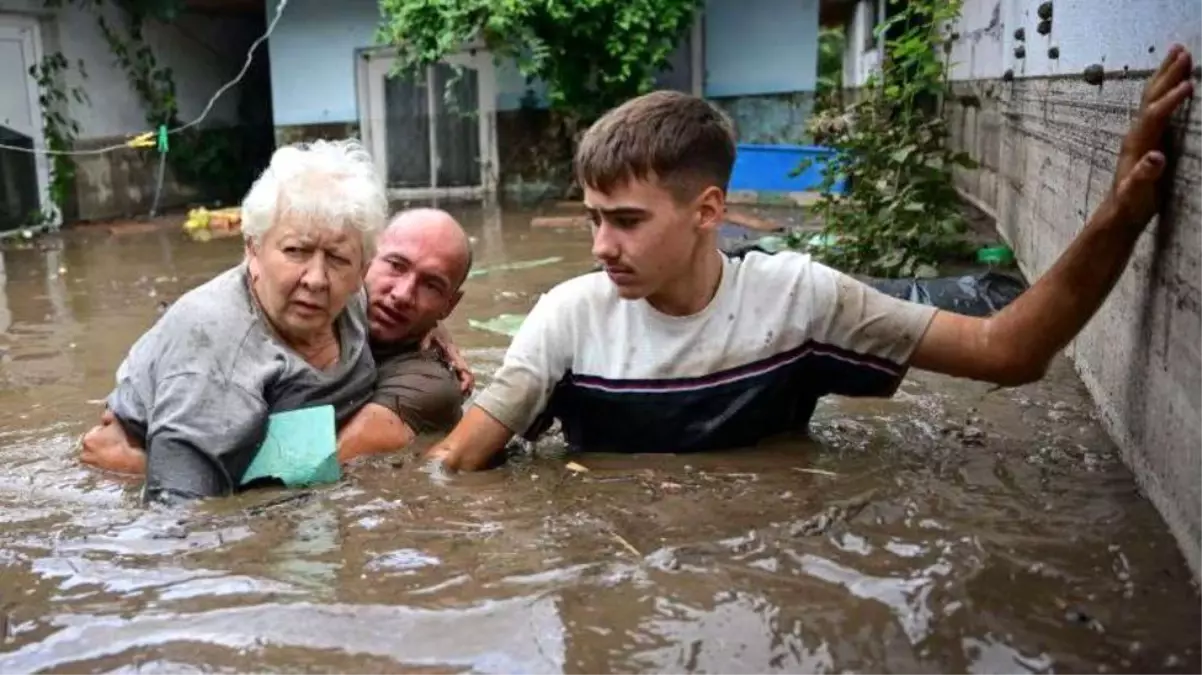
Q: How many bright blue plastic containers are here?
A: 1